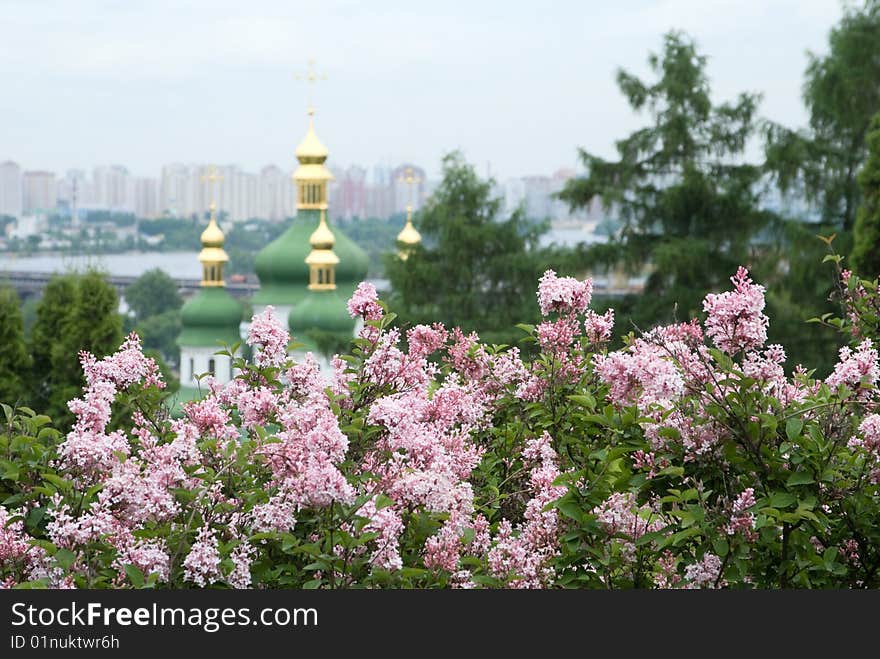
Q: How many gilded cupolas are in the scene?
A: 4